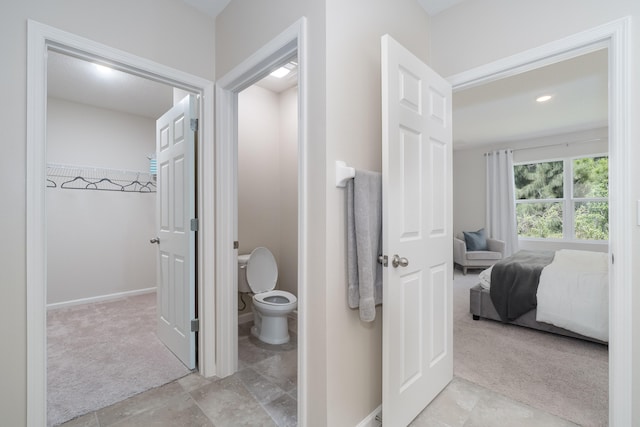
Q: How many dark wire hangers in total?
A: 5